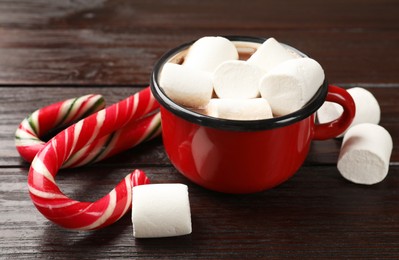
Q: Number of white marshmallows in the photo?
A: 9